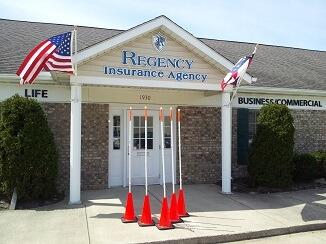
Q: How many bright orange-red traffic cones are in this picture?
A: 5